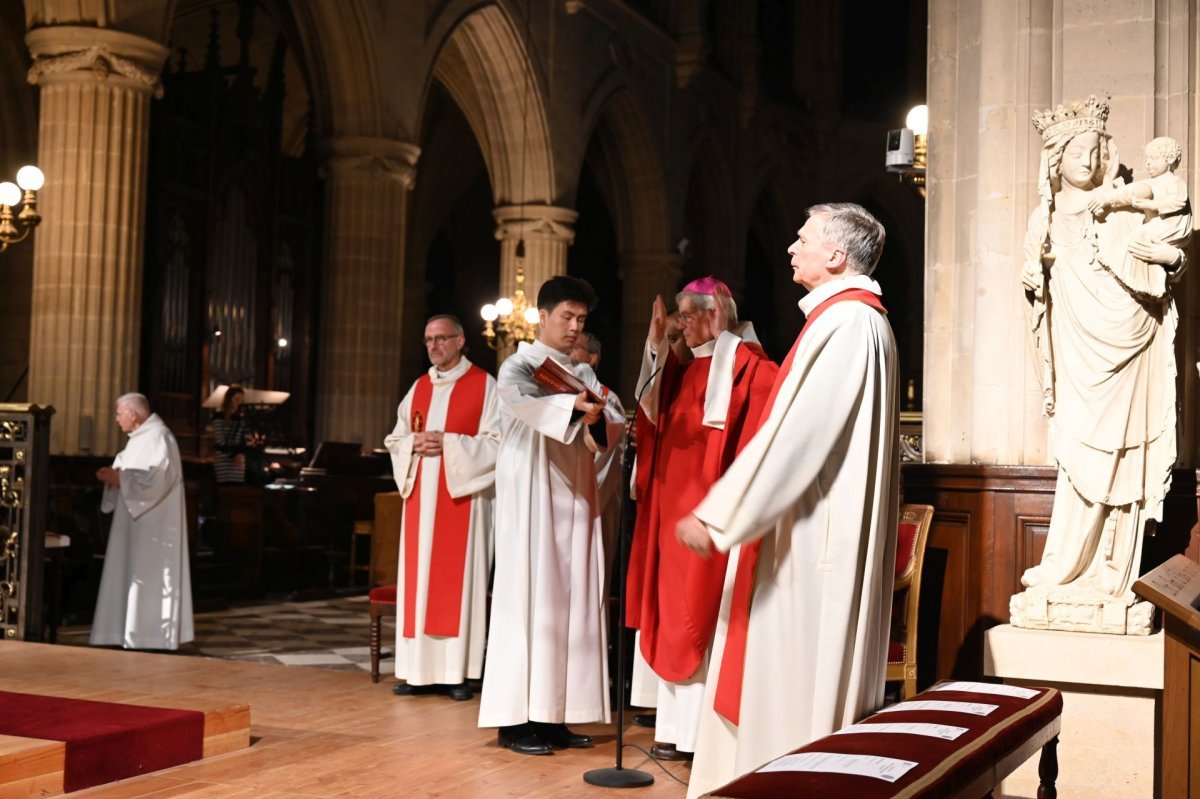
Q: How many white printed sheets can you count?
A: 4